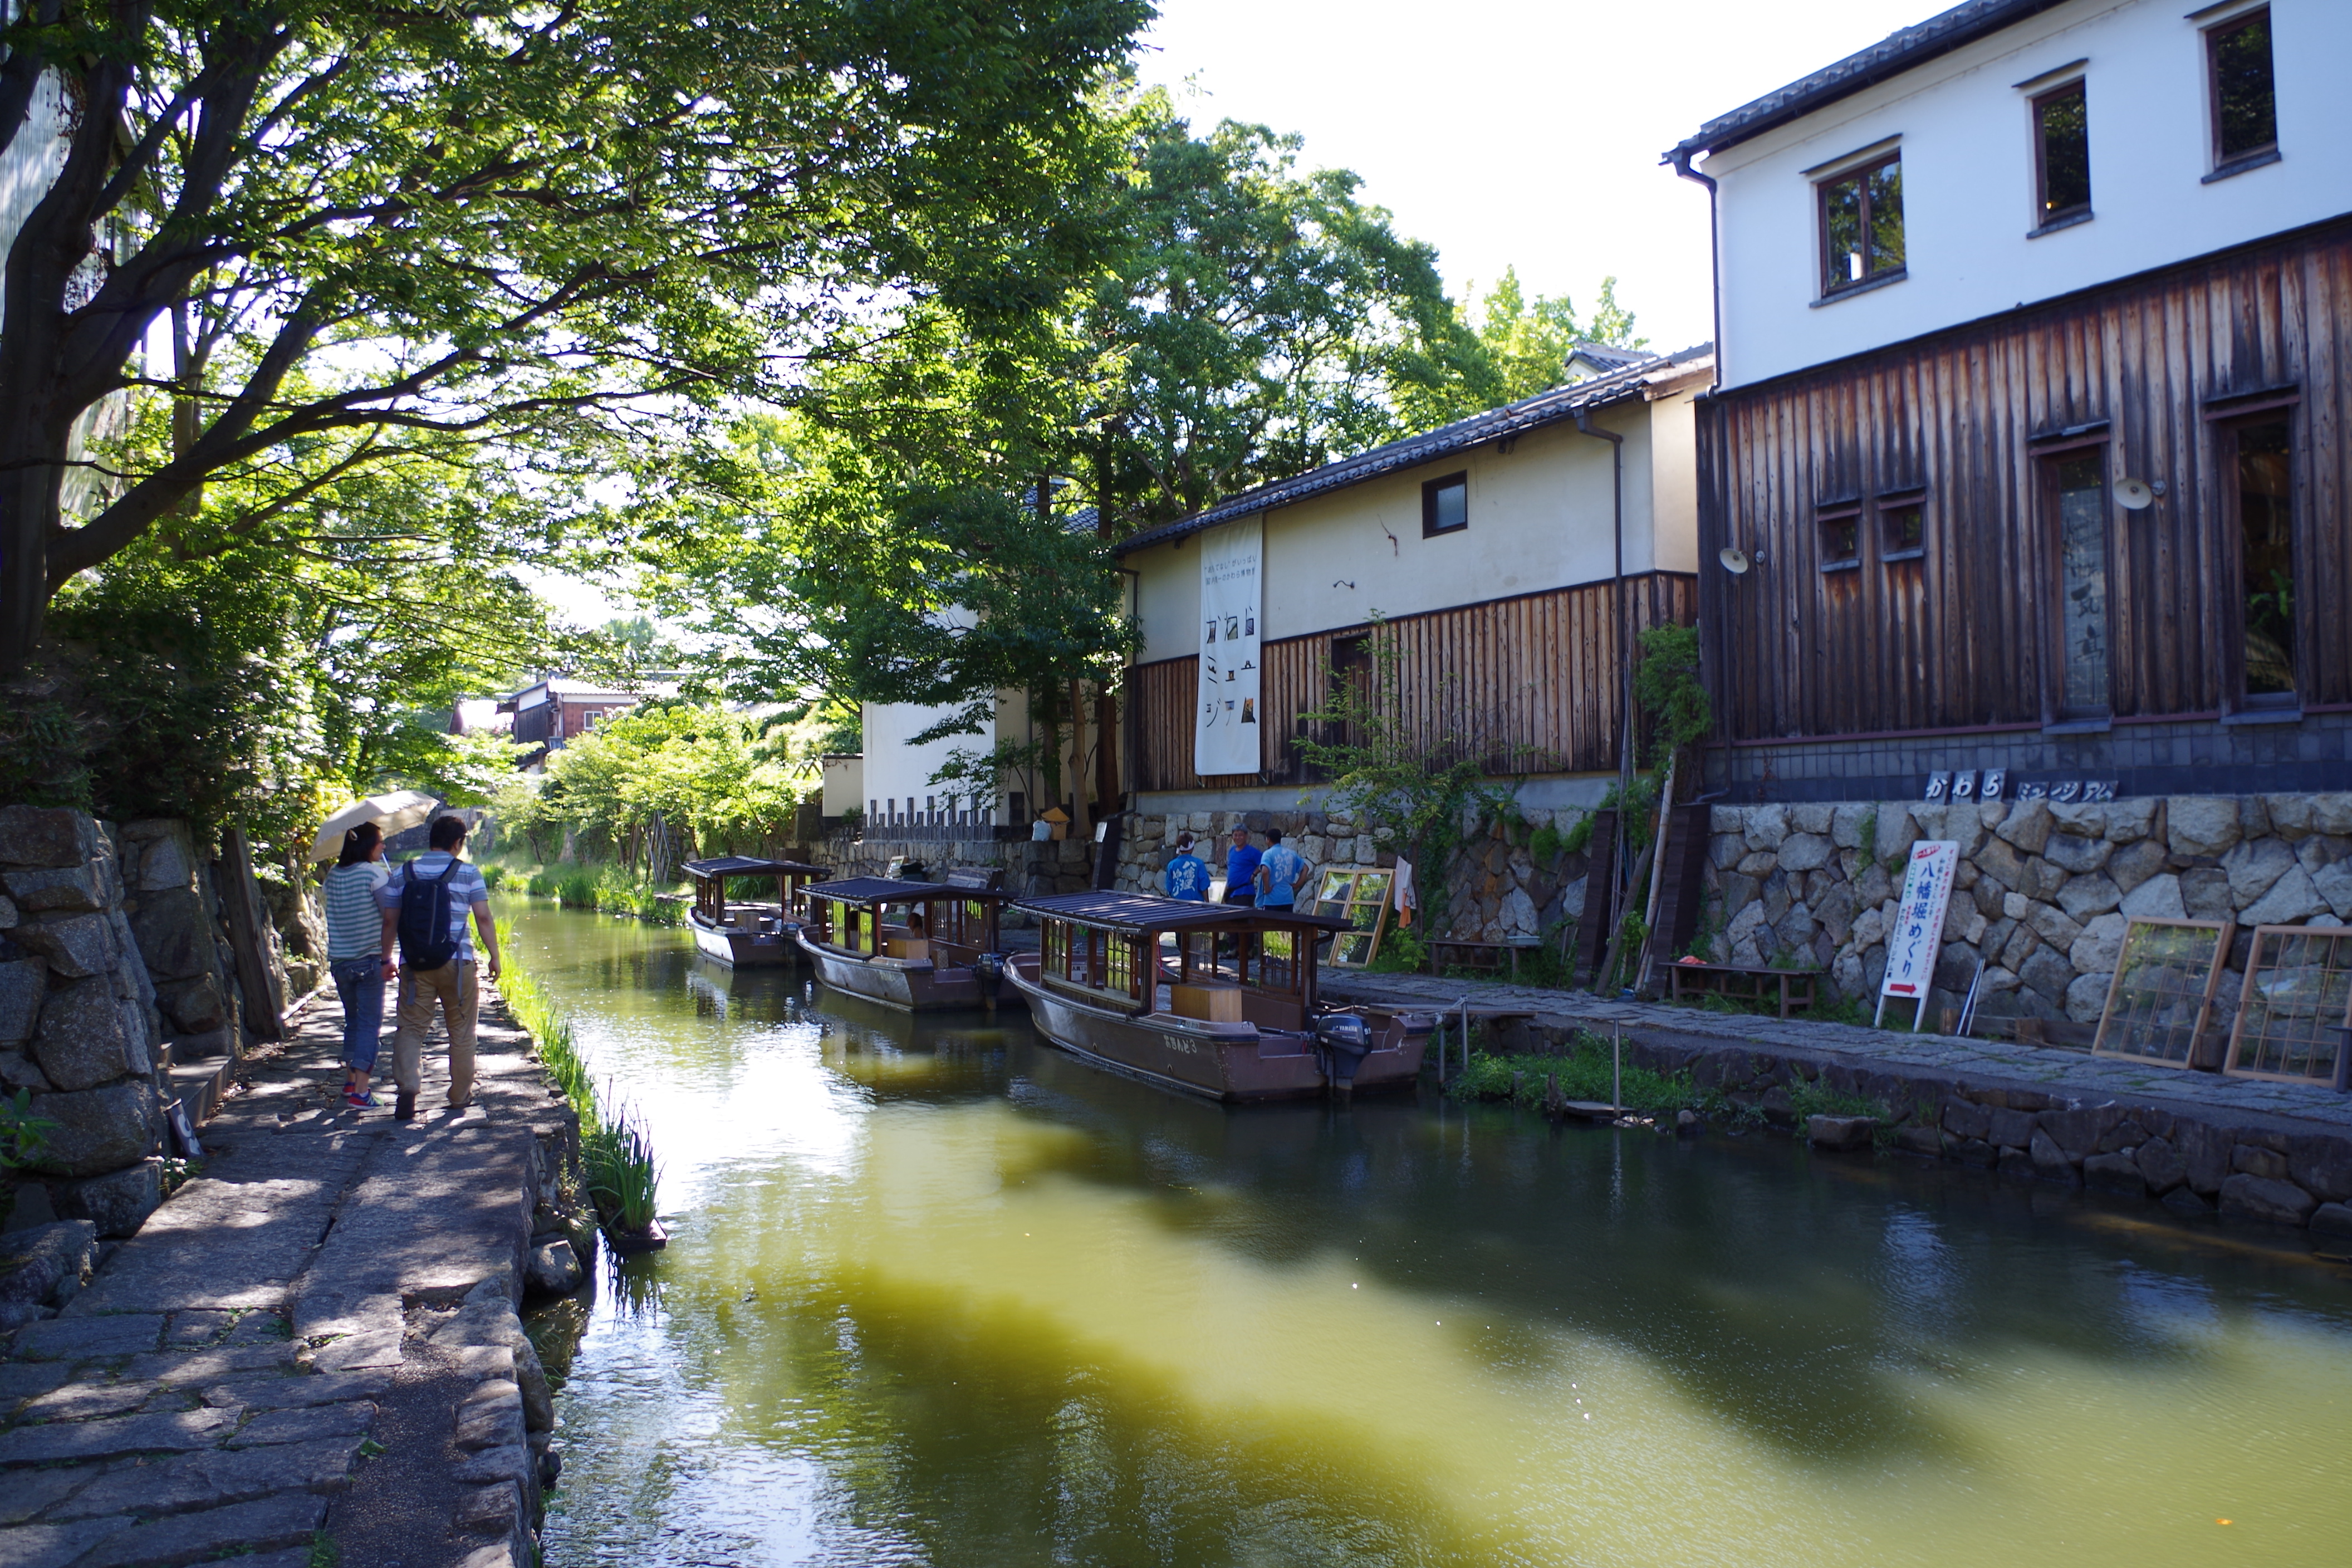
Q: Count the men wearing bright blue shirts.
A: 3